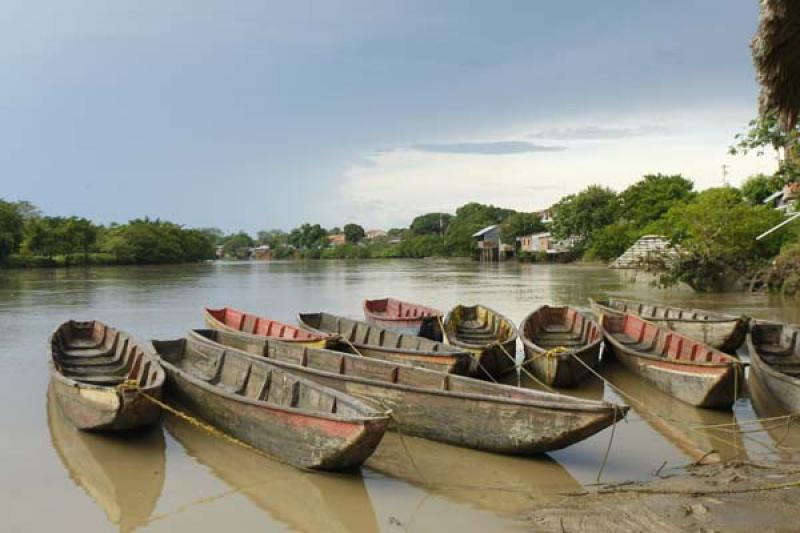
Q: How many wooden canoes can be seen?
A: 11